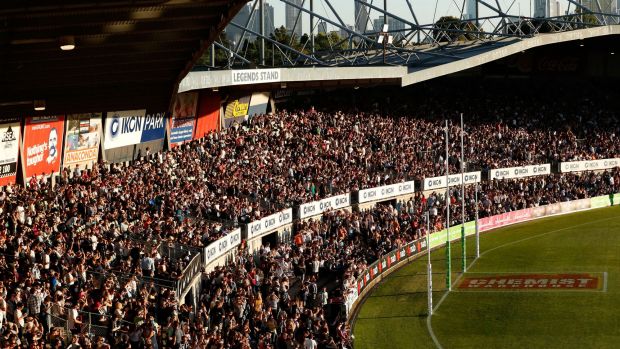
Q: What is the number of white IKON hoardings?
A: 7